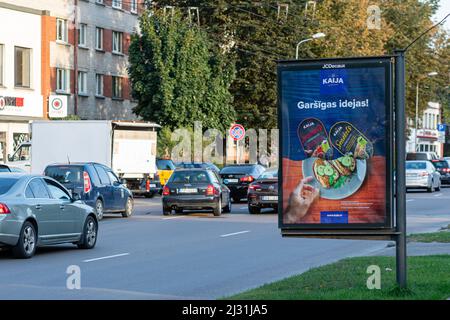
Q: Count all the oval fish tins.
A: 2